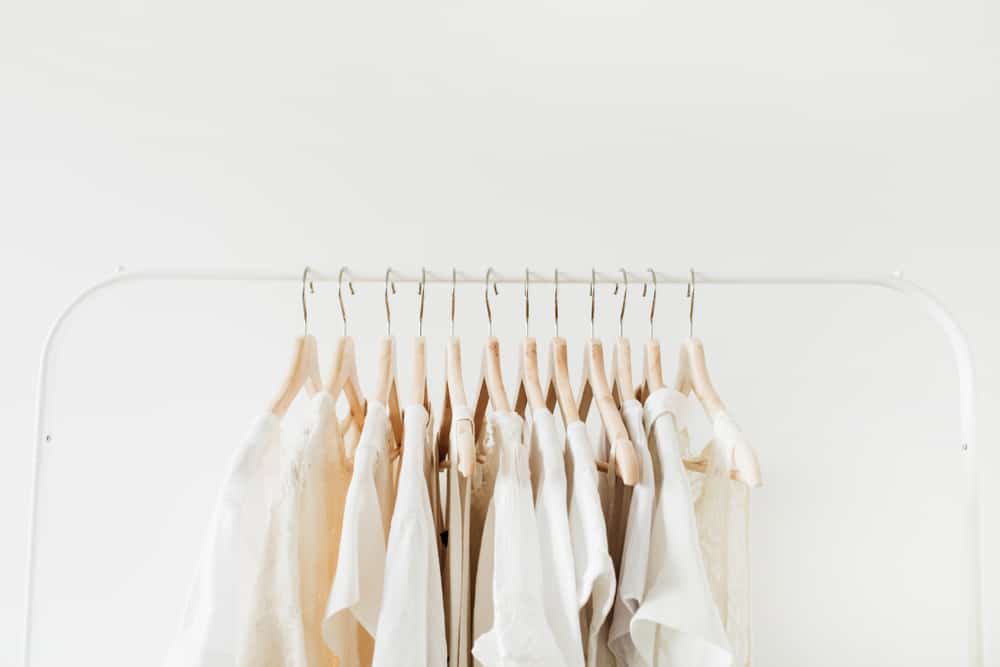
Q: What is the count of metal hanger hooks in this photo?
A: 12